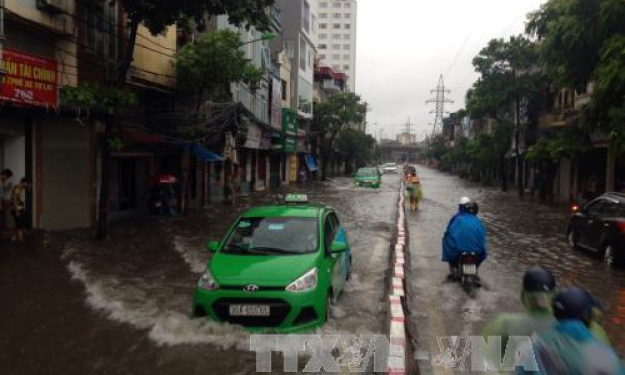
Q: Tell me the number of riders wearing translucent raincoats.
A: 2